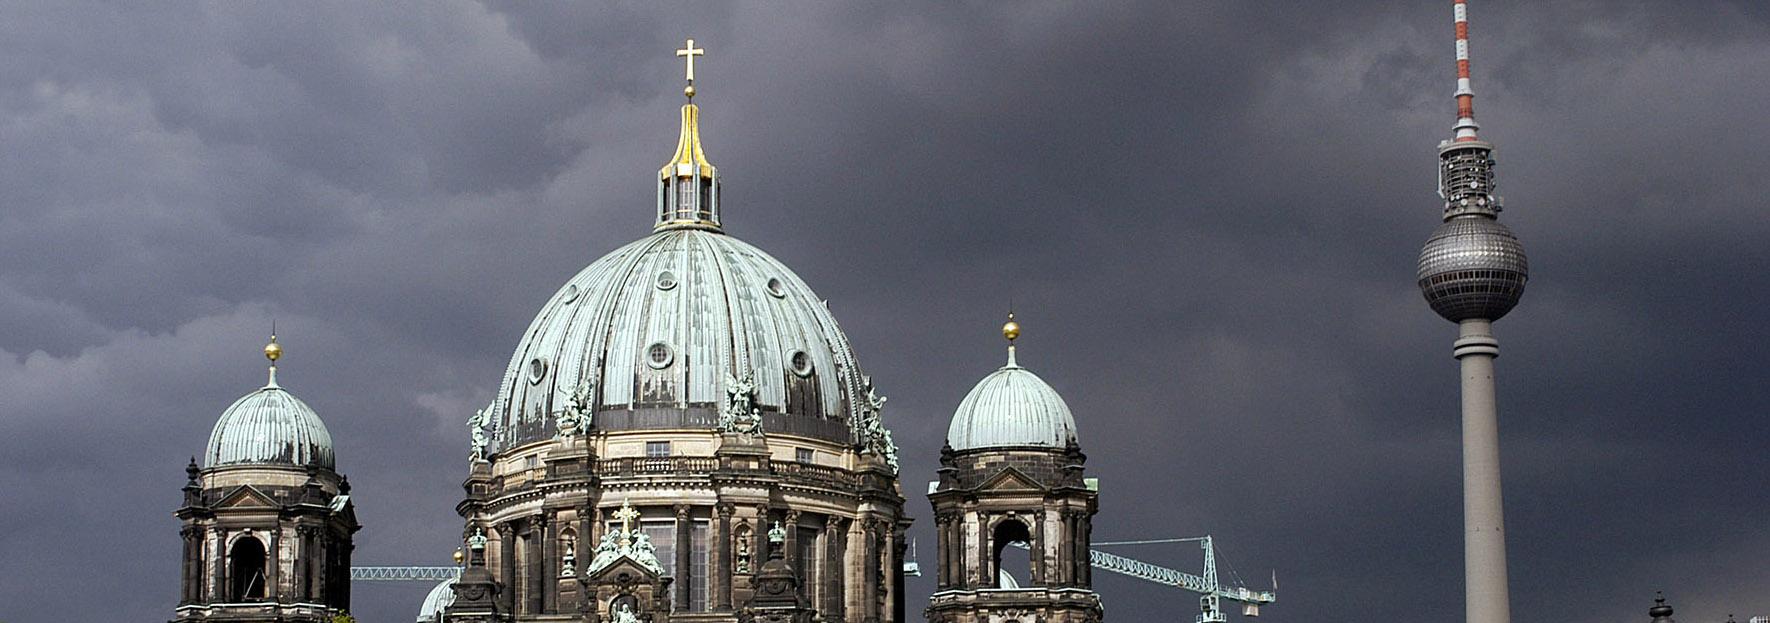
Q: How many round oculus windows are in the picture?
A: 6